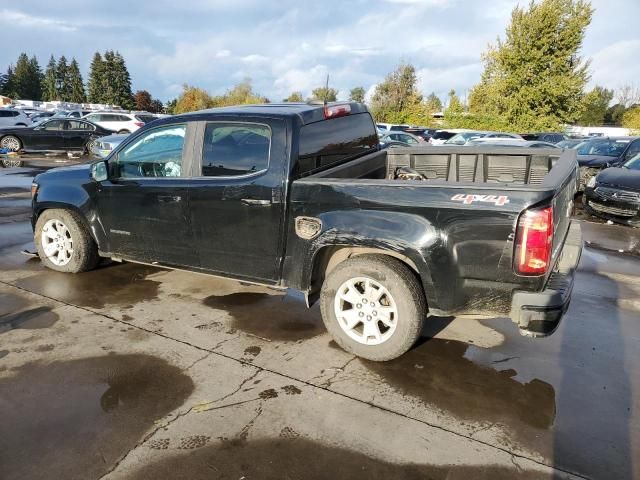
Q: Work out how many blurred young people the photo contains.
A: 0